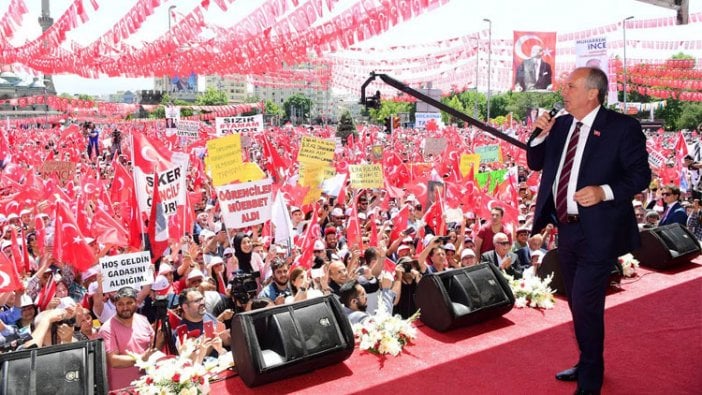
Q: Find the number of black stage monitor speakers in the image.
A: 5